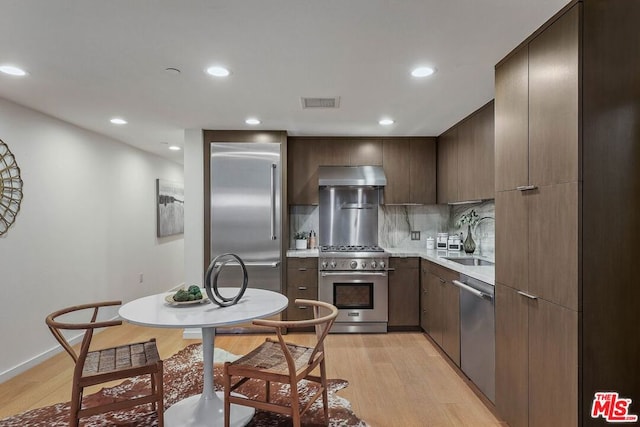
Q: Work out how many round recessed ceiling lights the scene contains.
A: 7